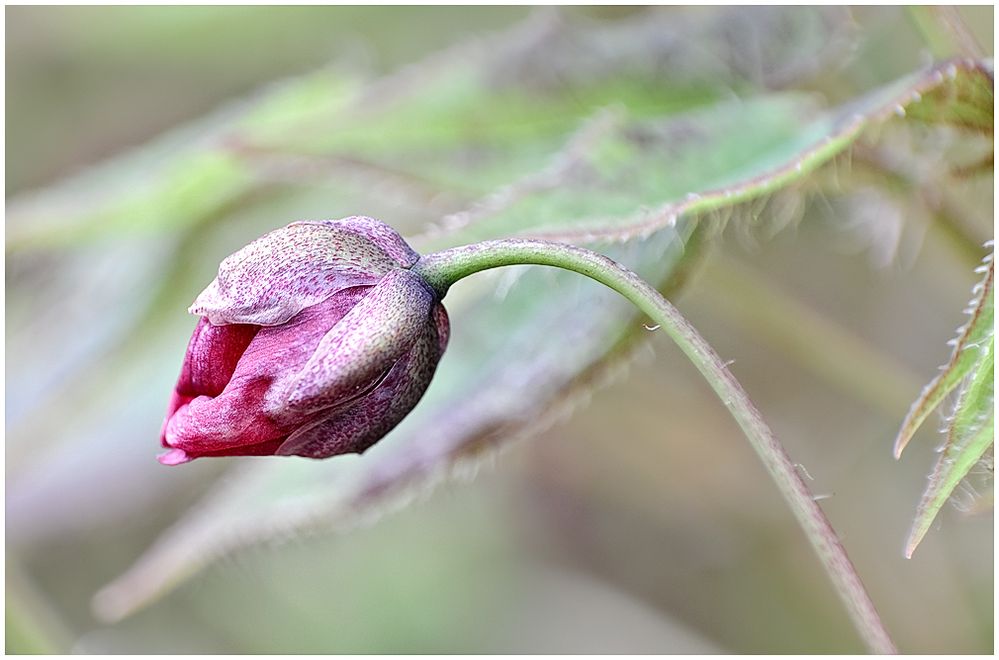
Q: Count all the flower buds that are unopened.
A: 1